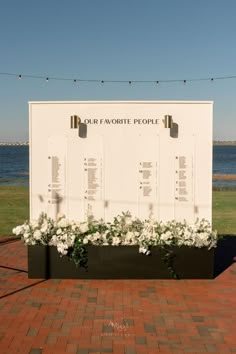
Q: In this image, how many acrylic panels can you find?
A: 4